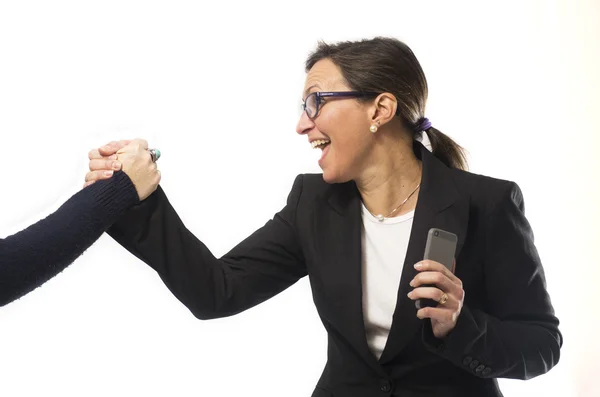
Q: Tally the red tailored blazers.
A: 0